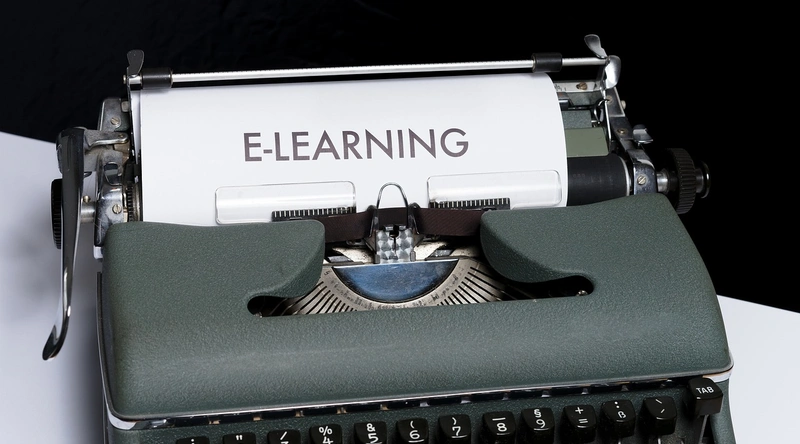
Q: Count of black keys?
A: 13